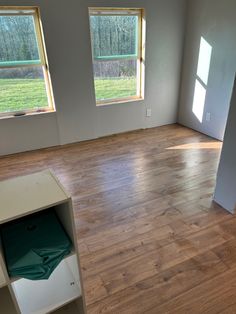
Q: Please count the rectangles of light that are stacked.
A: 2